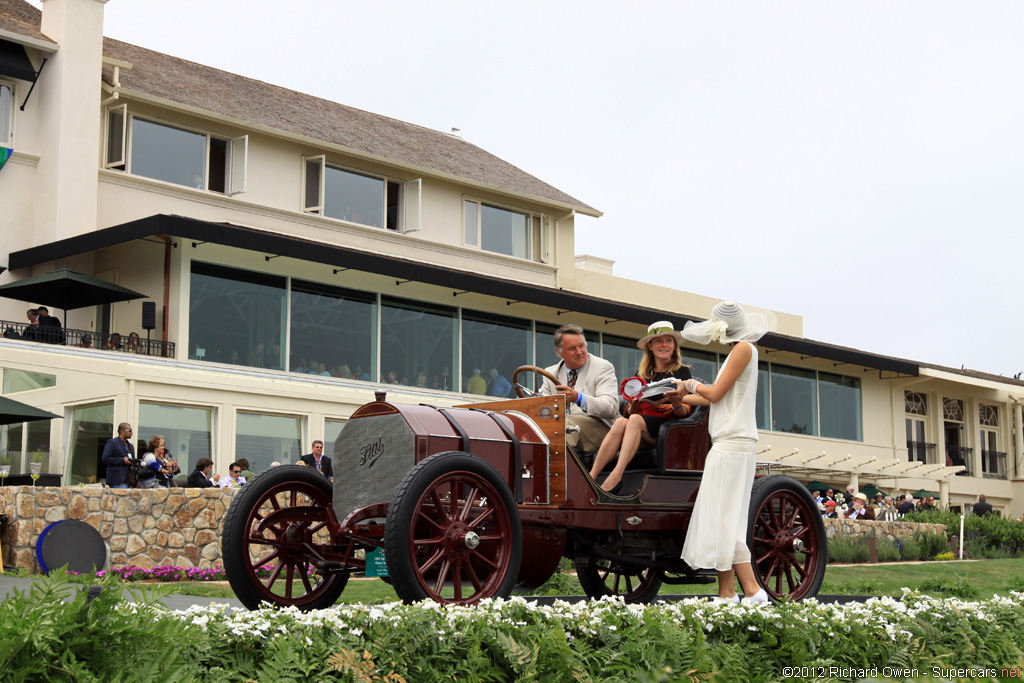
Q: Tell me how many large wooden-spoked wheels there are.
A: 4